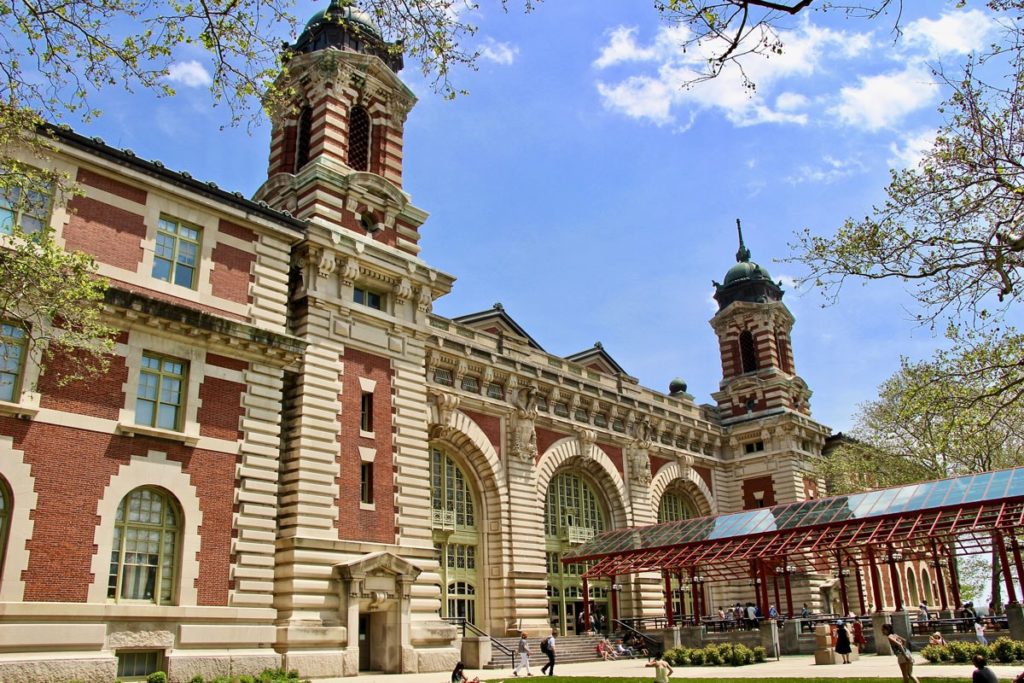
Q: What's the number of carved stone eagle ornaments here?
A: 2